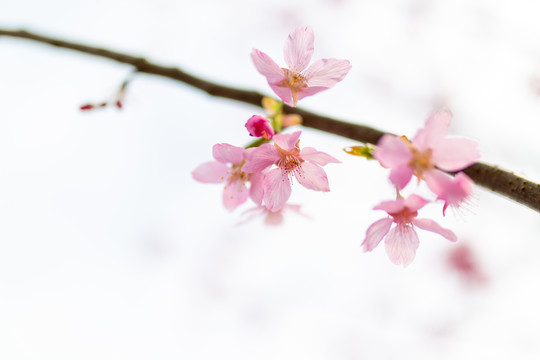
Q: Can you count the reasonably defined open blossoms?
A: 5